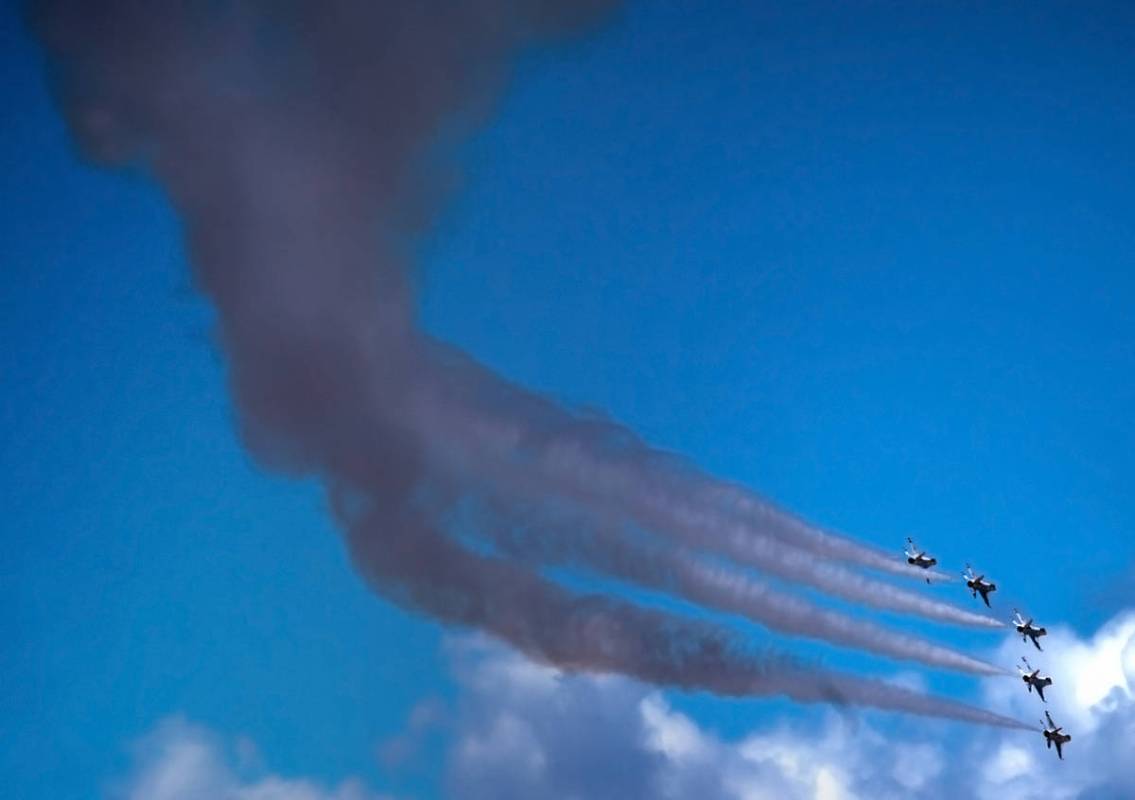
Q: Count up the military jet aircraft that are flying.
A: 5